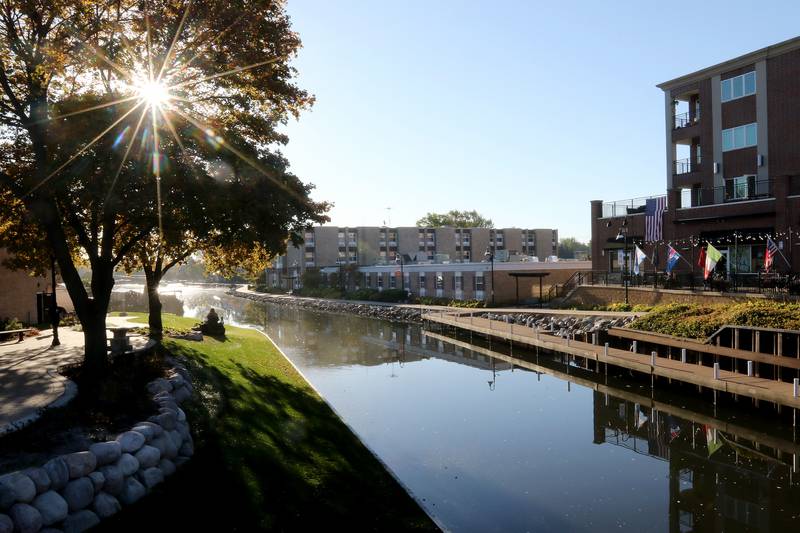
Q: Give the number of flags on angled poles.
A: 4